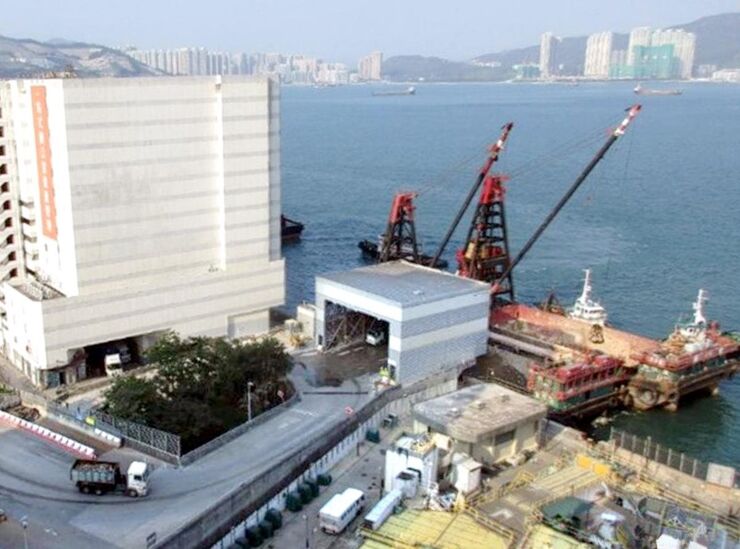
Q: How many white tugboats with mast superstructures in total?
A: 2